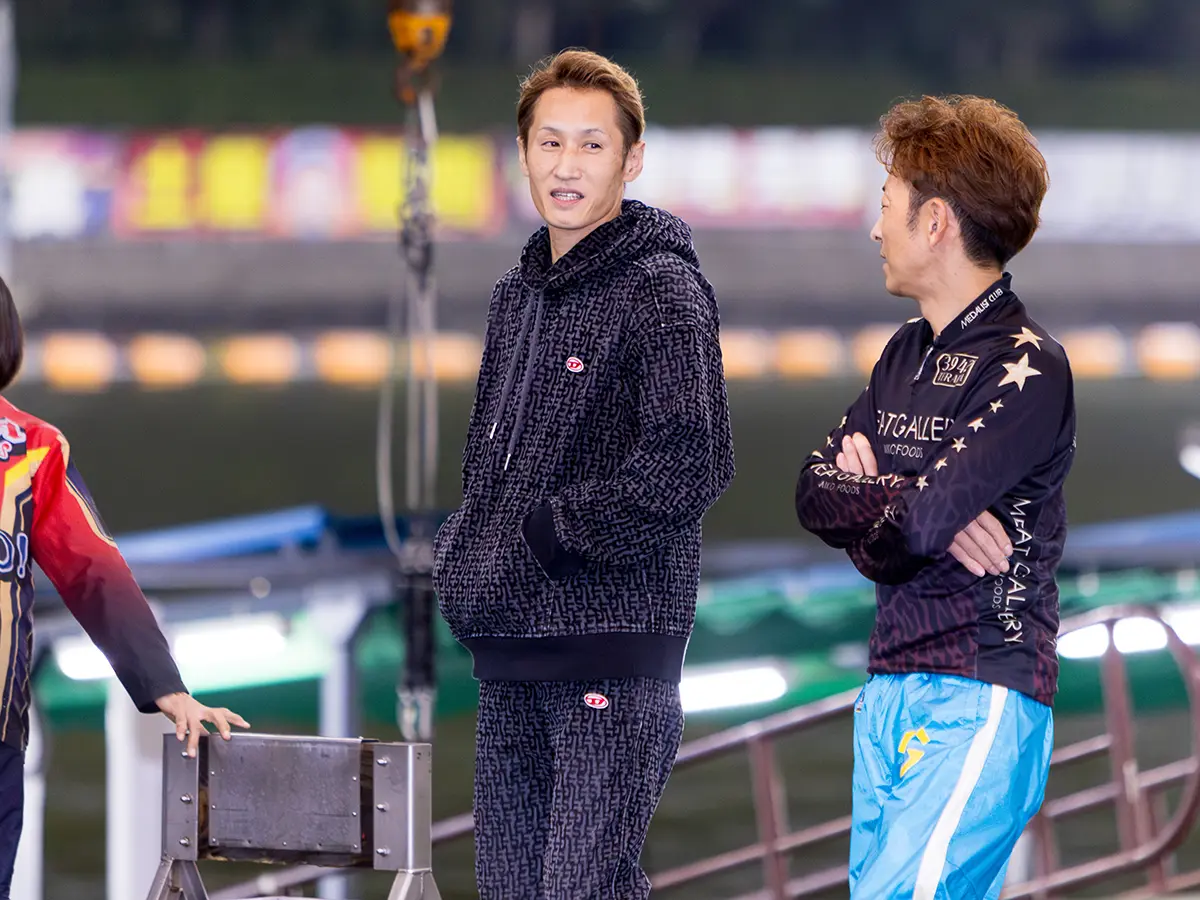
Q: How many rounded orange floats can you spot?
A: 10